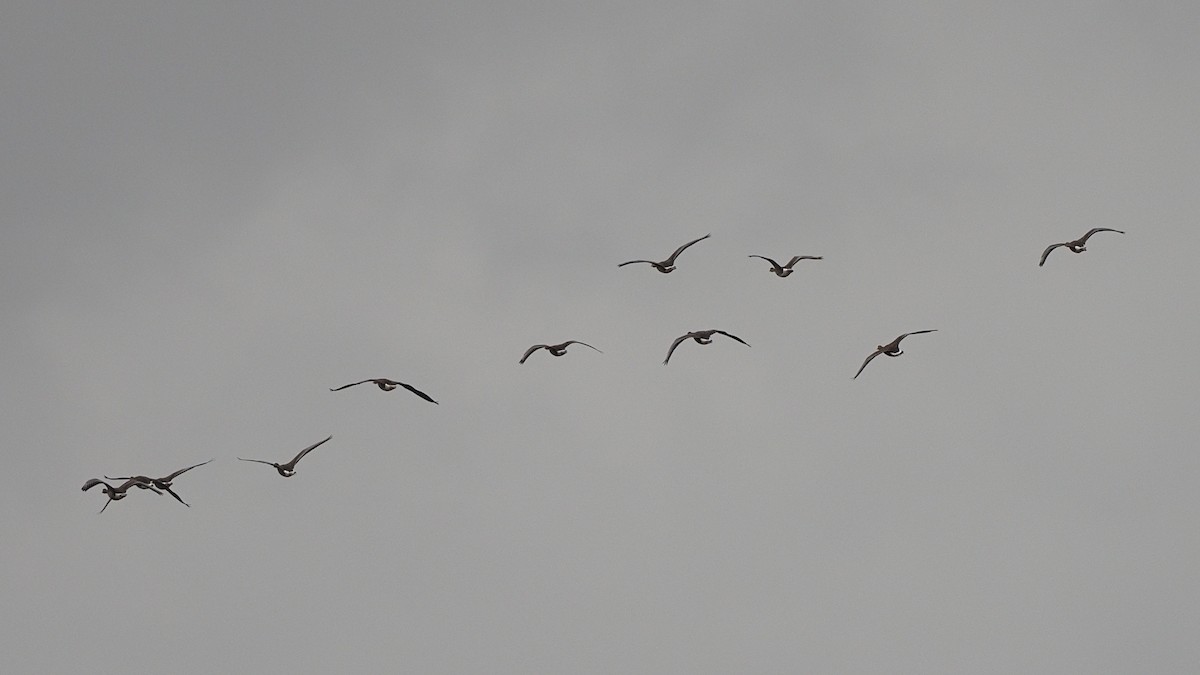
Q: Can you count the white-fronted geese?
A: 11